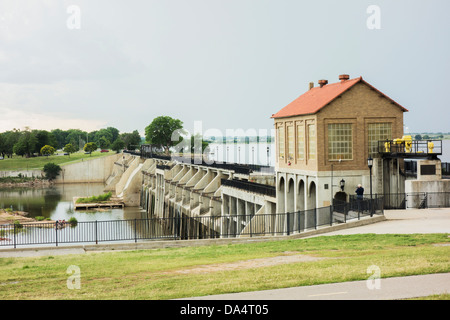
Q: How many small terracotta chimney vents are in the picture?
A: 2